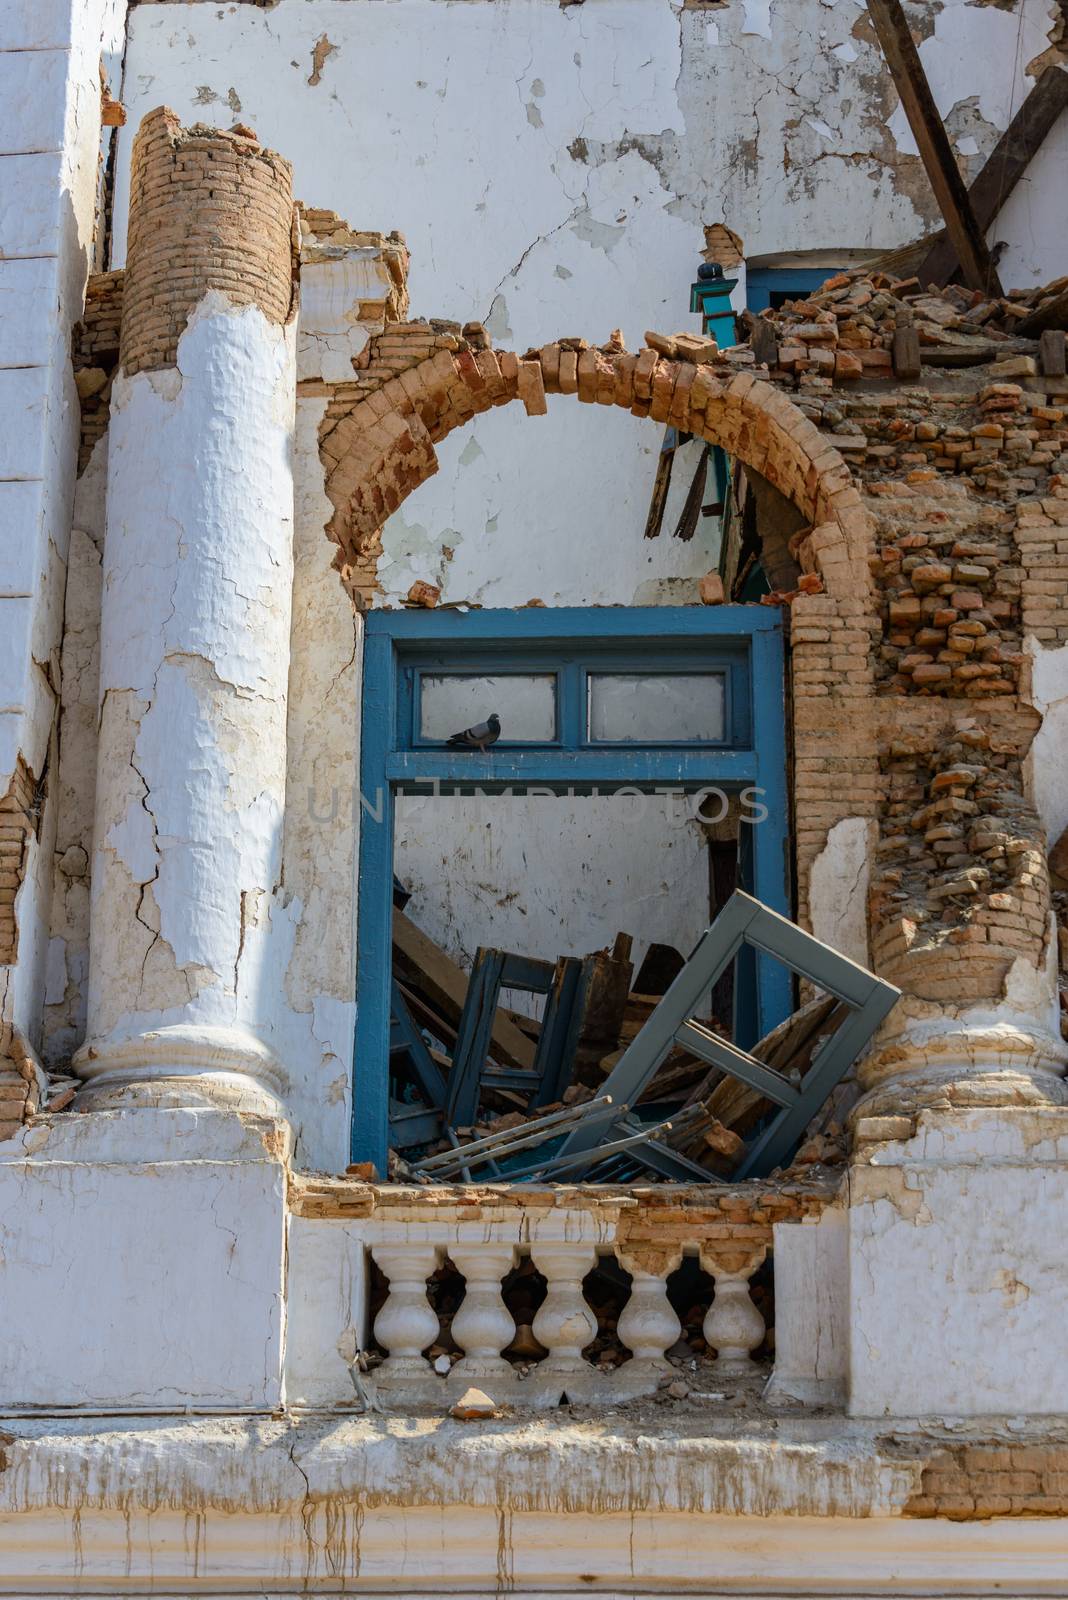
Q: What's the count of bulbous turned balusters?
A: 5